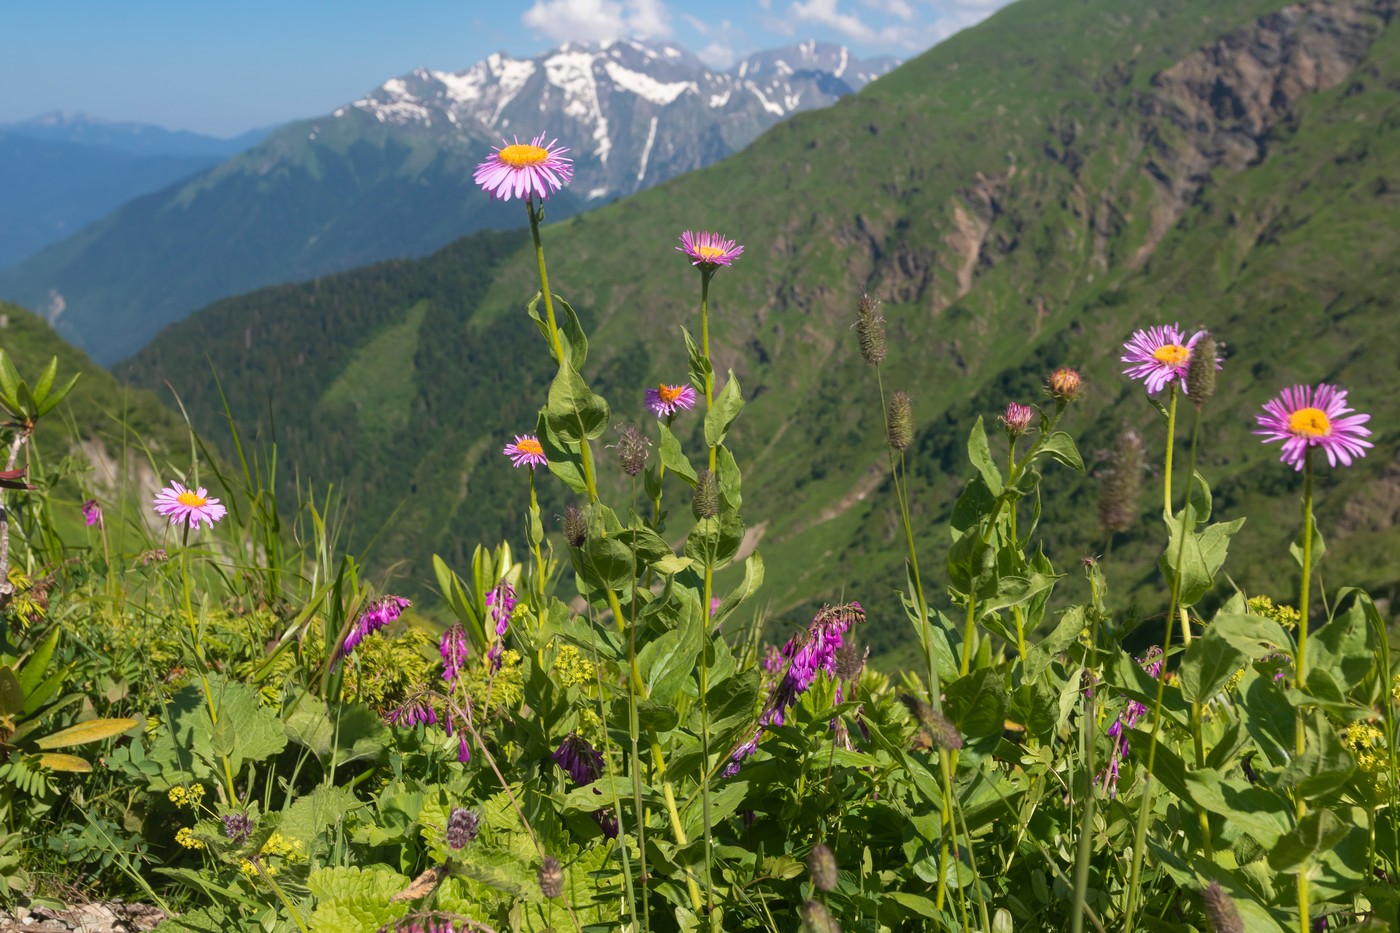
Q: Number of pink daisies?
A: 7